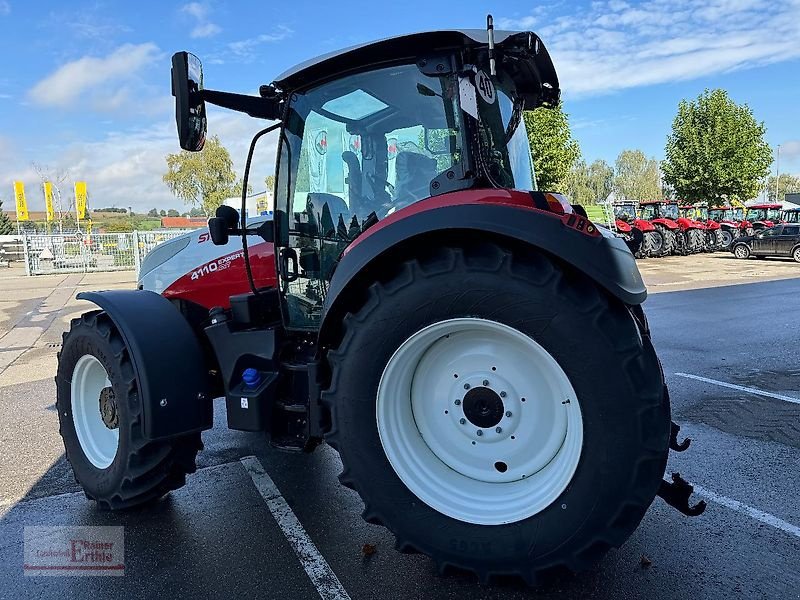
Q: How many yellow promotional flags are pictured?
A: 3